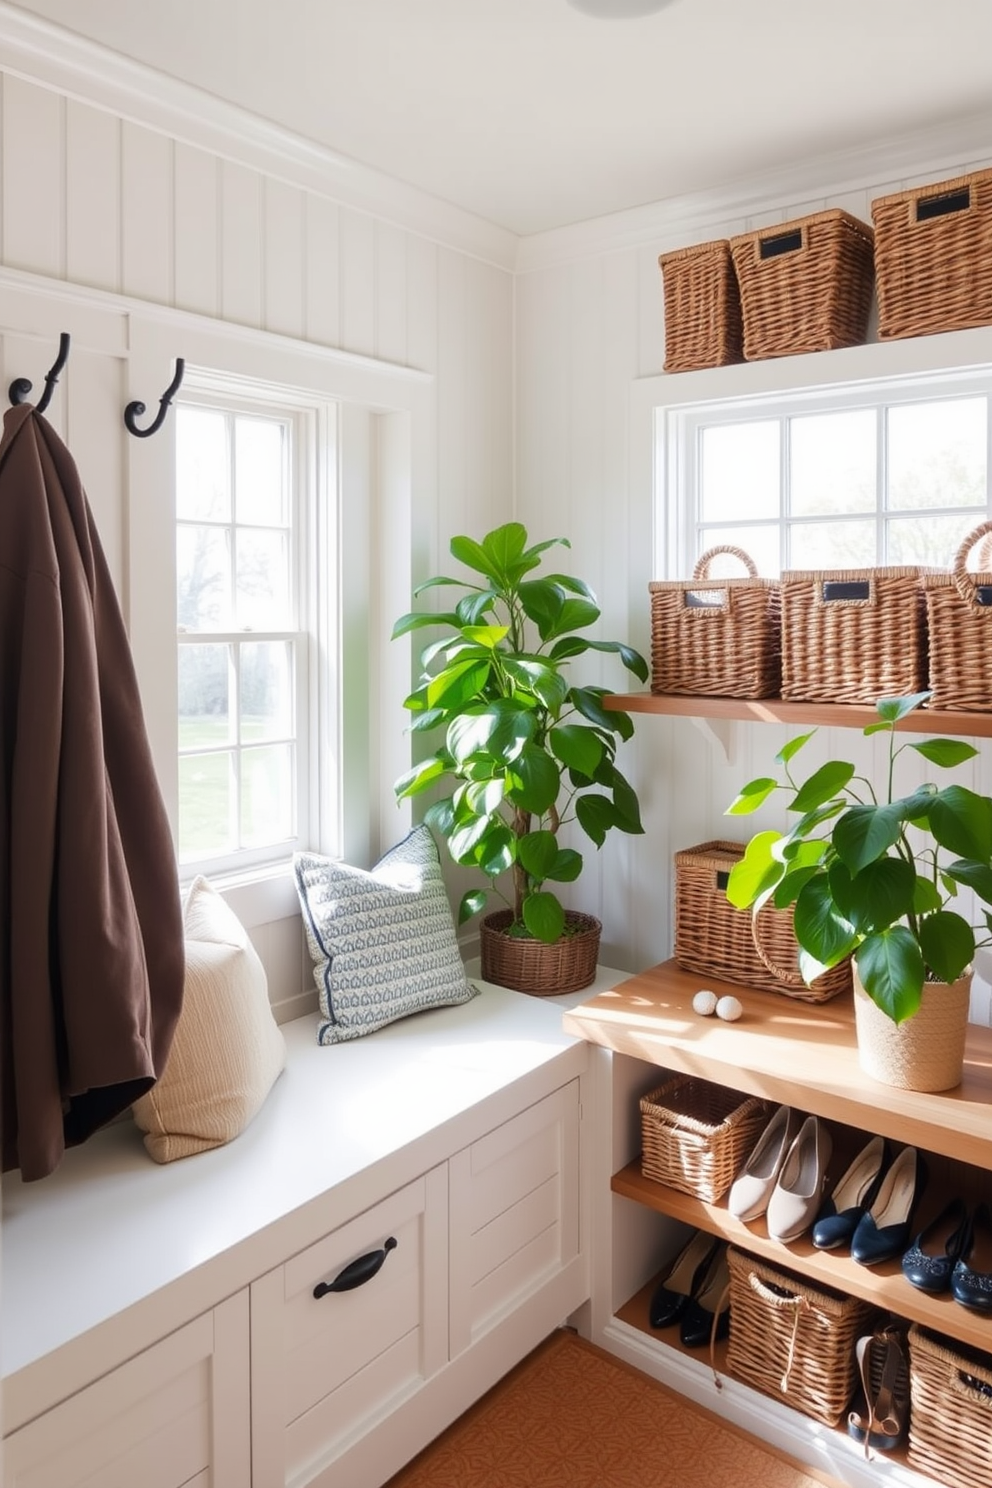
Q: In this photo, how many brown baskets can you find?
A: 11